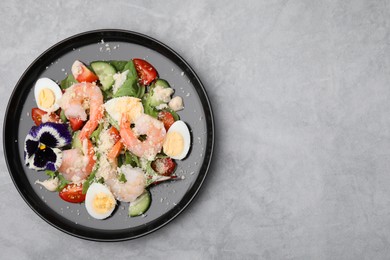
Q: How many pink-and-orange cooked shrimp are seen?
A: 4